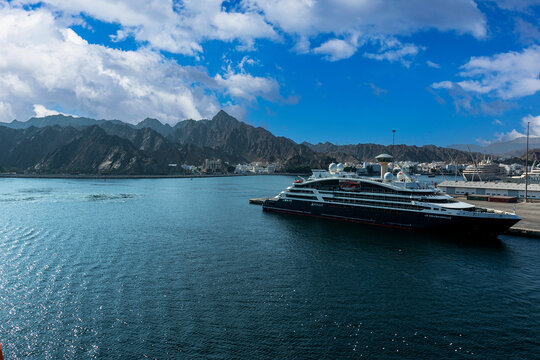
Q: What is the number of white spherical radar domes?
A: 4